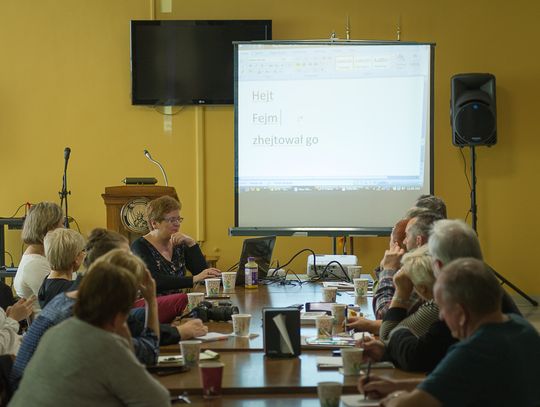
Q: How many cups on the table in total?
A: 13